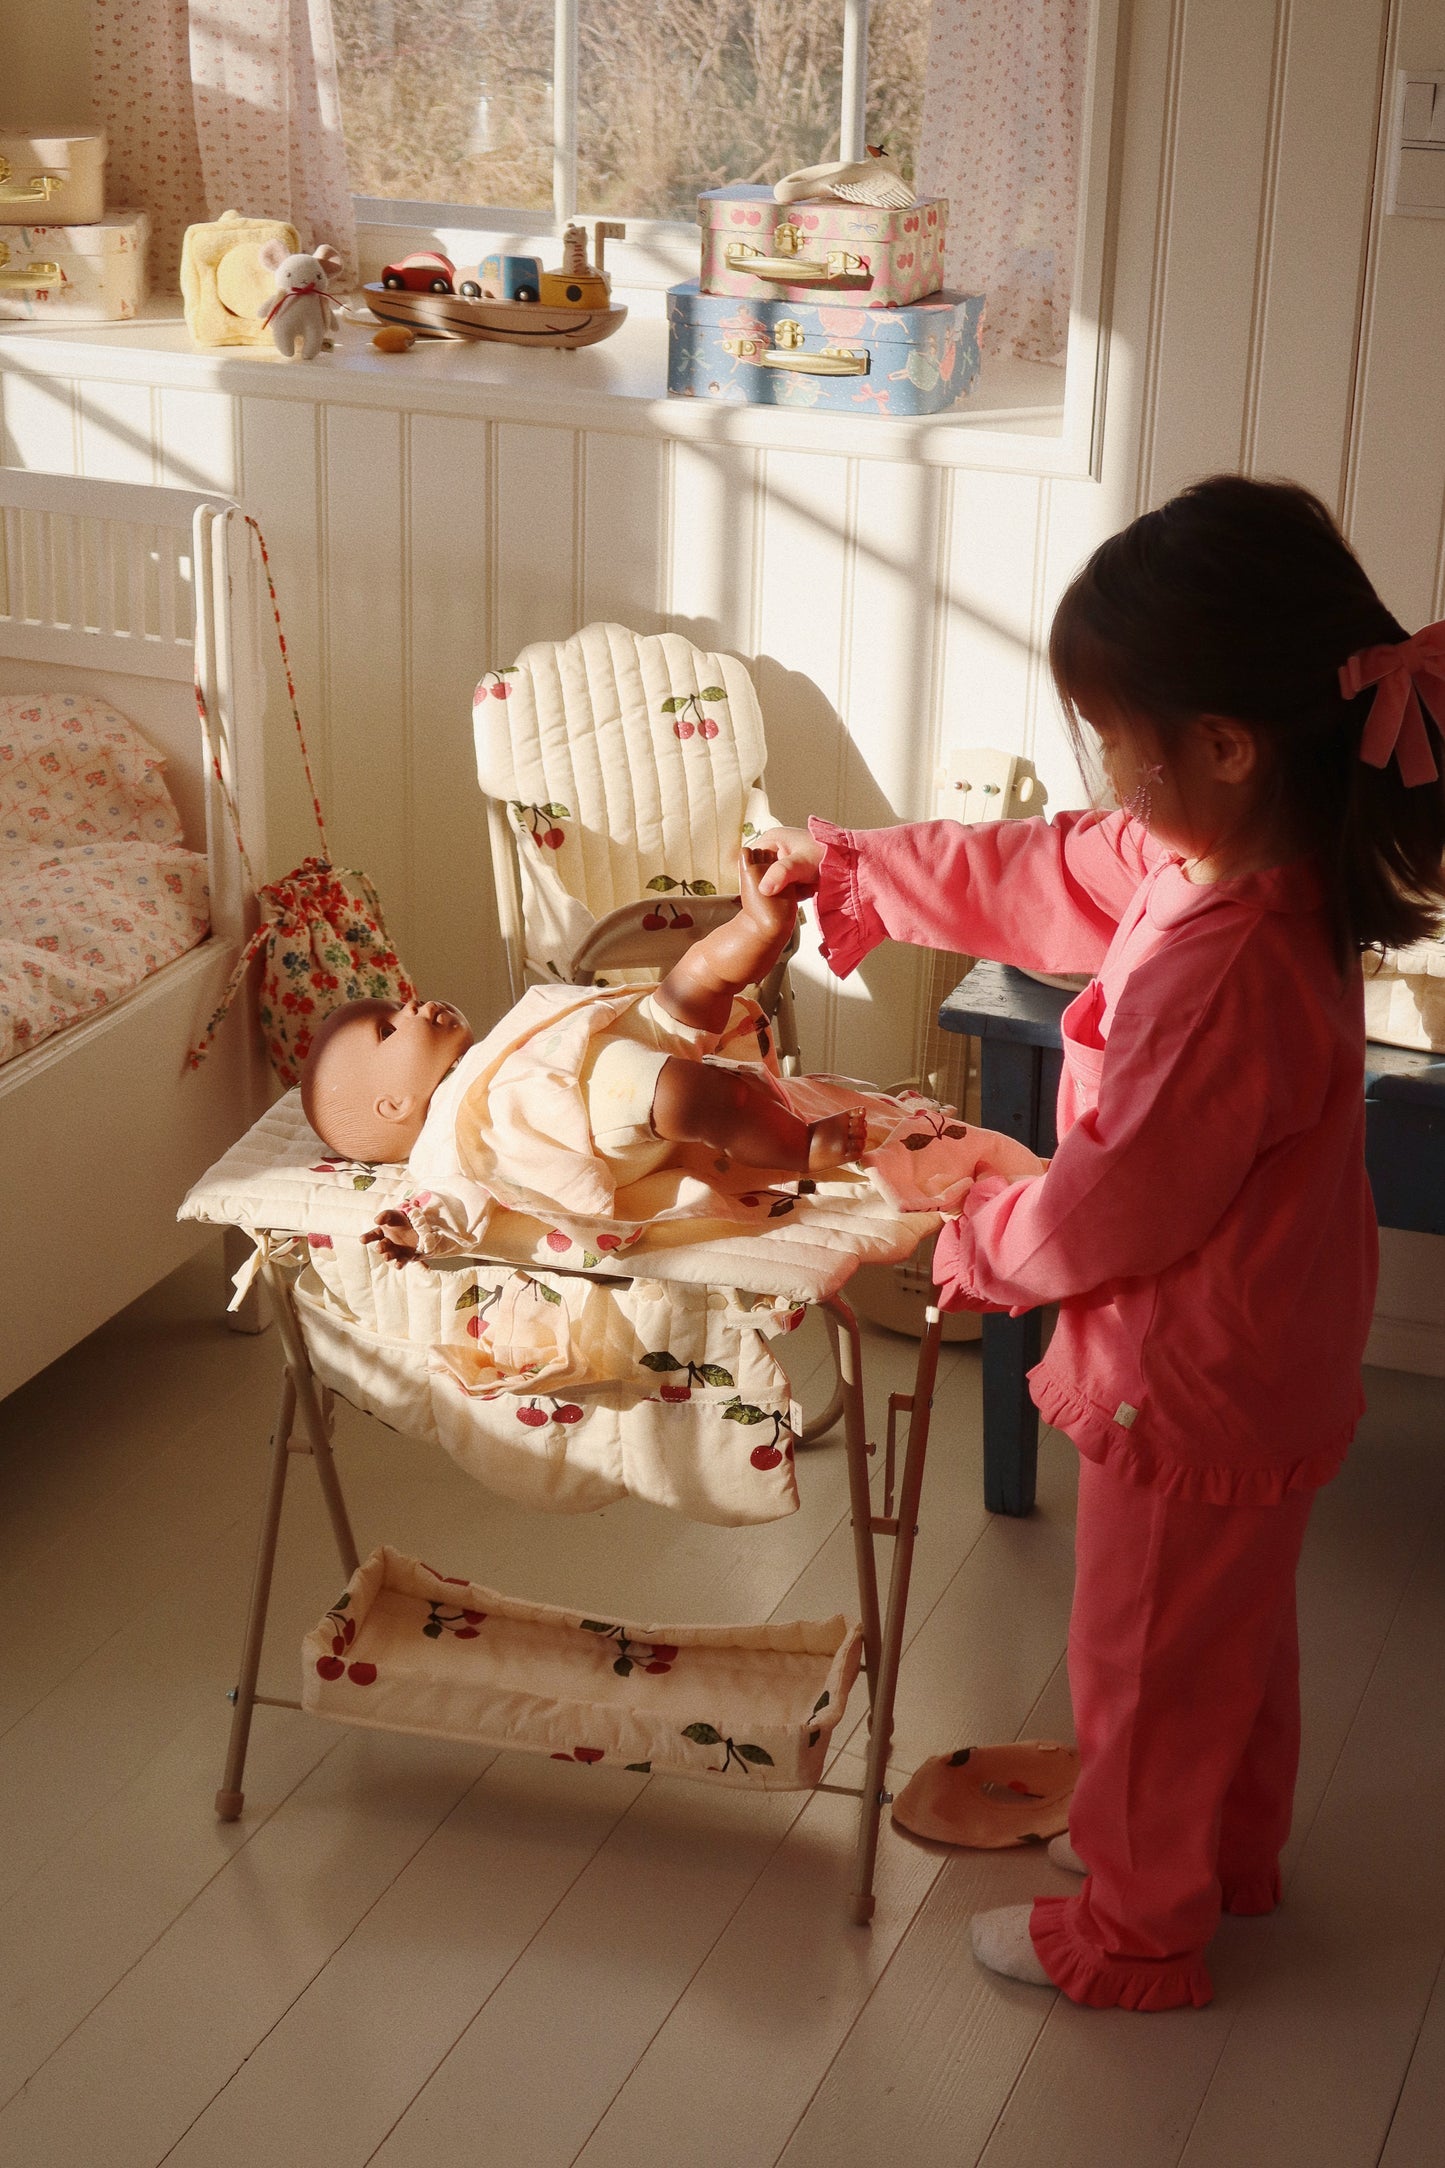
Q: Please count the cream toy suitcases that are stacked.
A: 2